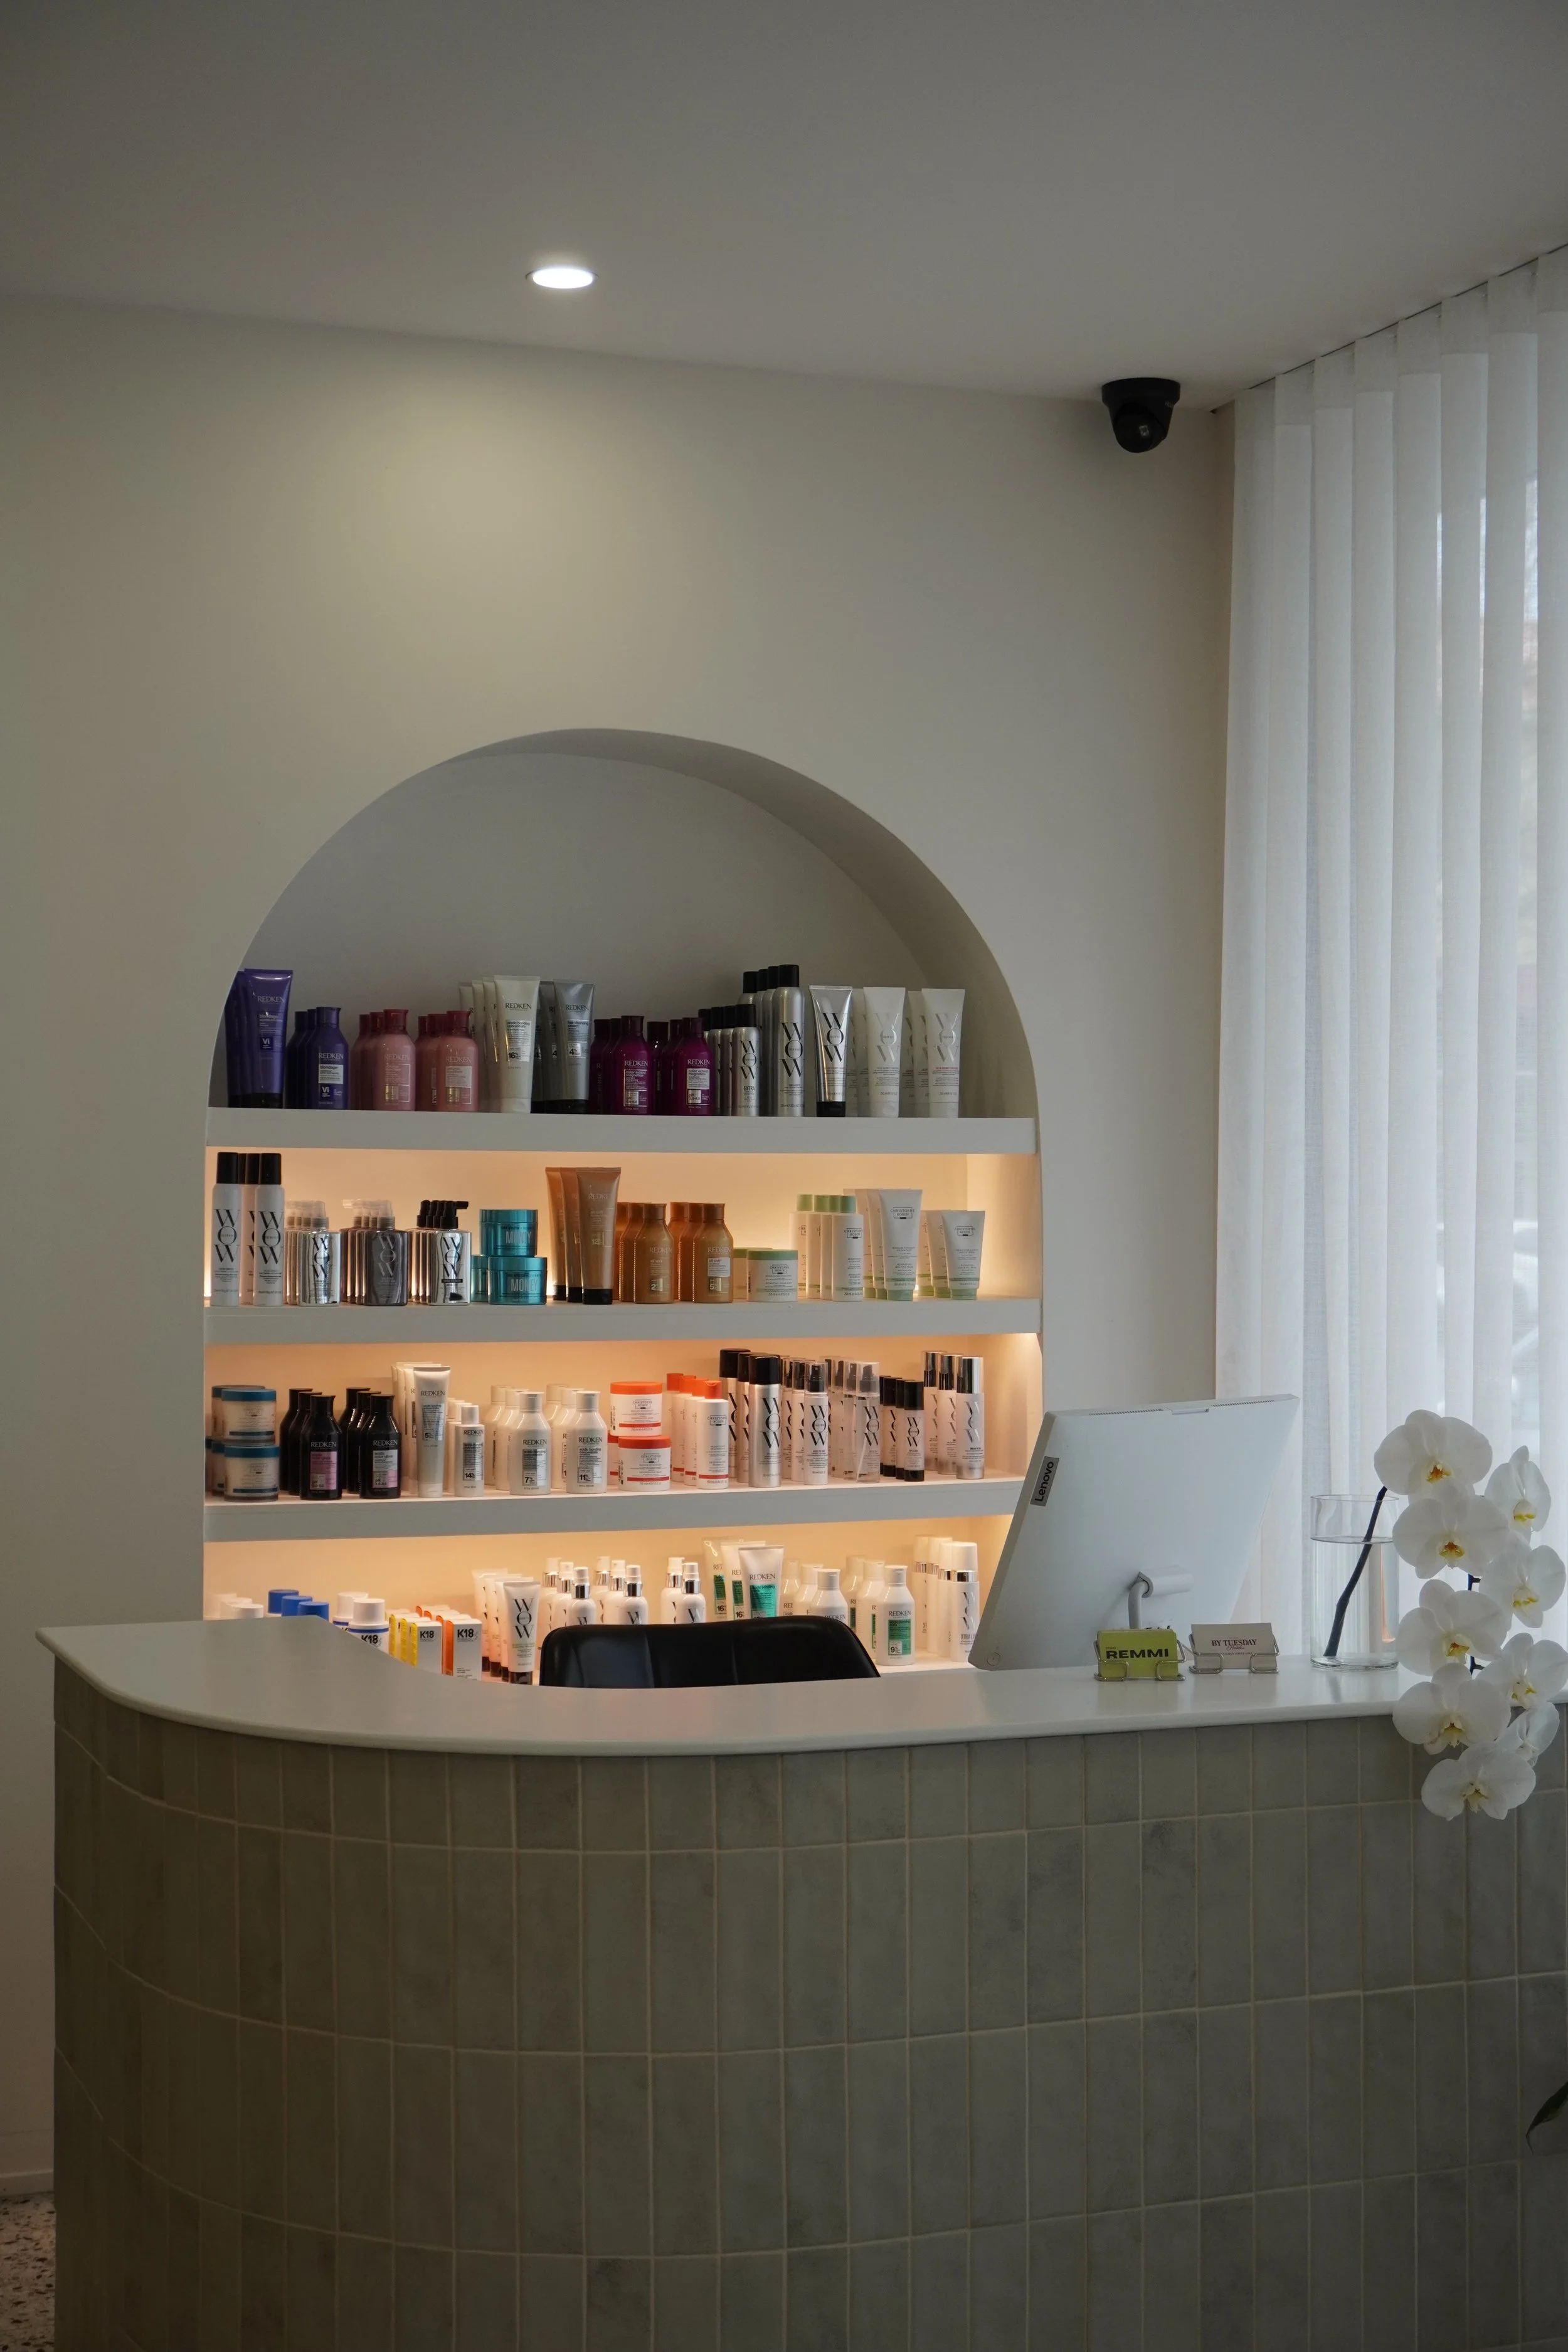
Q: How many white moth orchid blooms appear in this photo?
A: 9